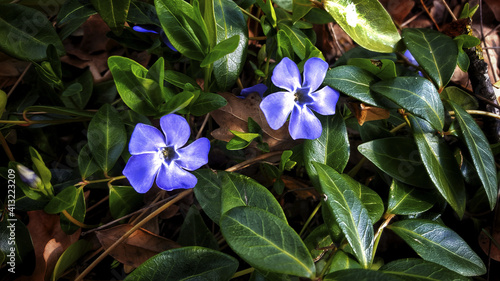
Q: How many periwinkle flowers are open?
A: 2